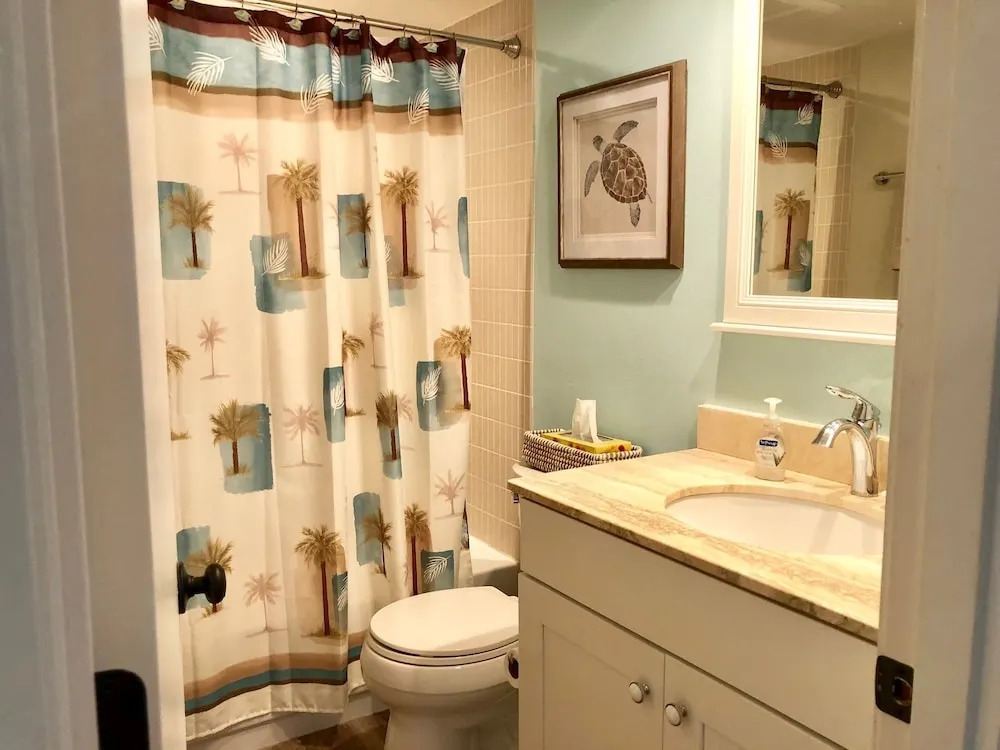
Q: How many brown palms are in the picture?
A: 14